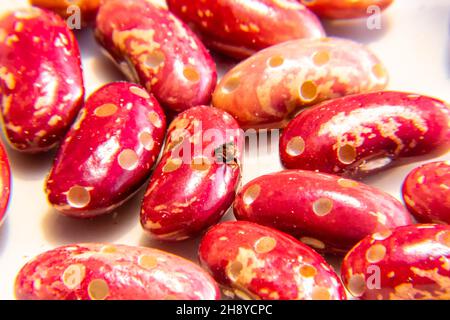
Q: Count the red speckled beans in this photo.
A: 15